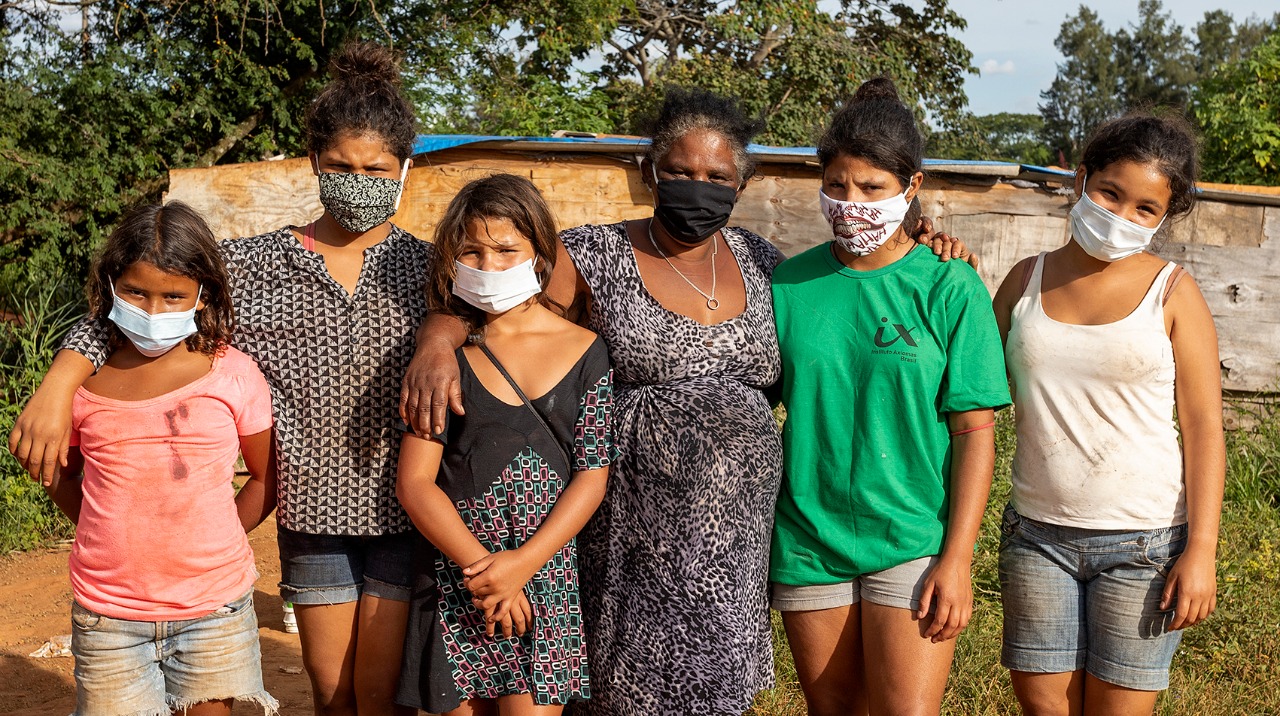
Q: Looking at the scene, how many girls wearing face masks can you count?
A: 5